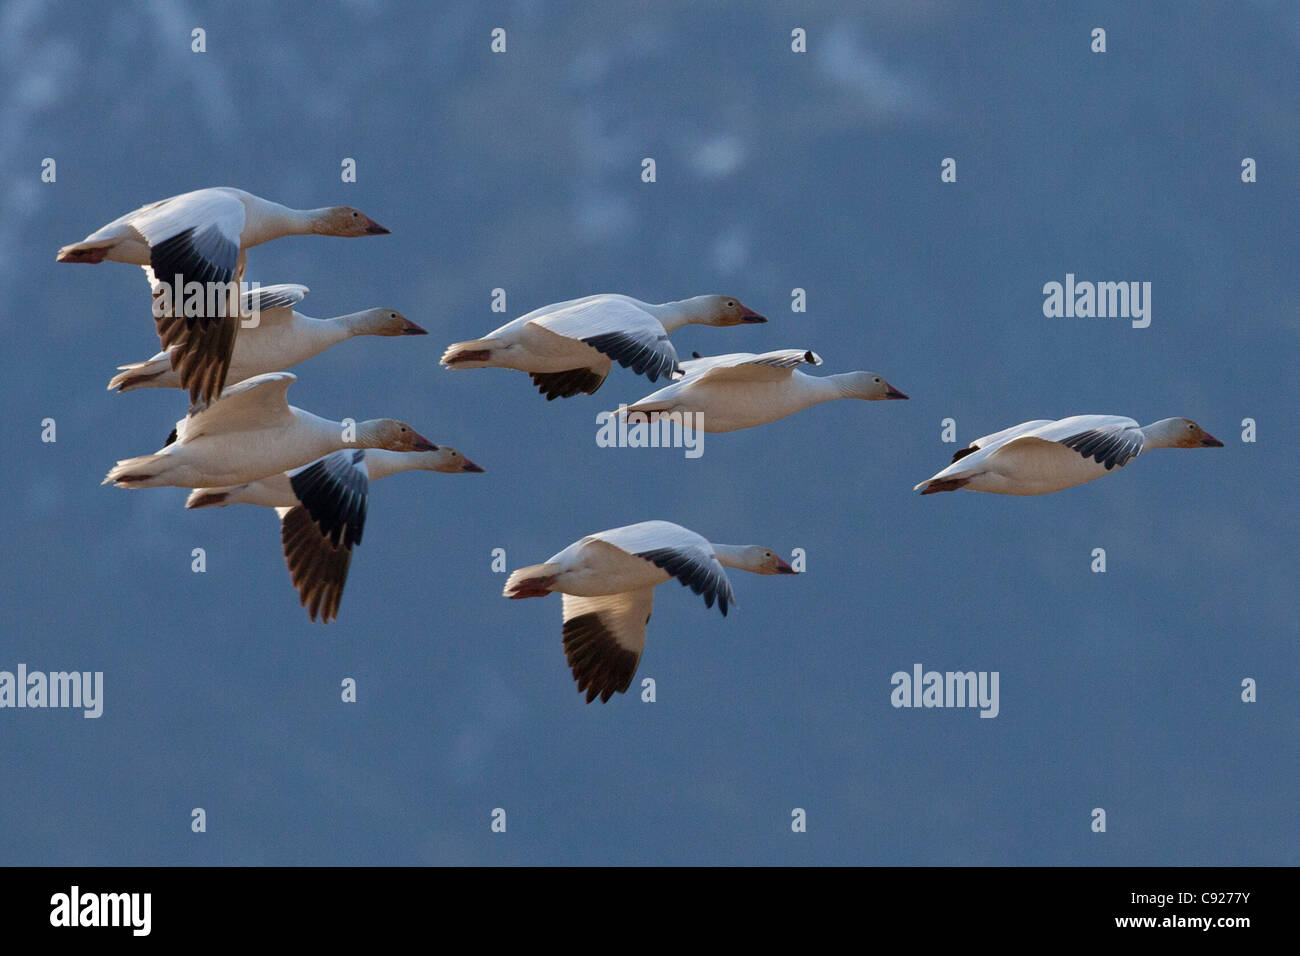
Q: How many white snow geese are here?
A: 8